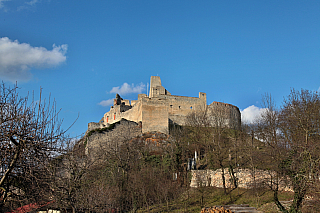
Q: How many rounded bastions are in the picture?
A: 1